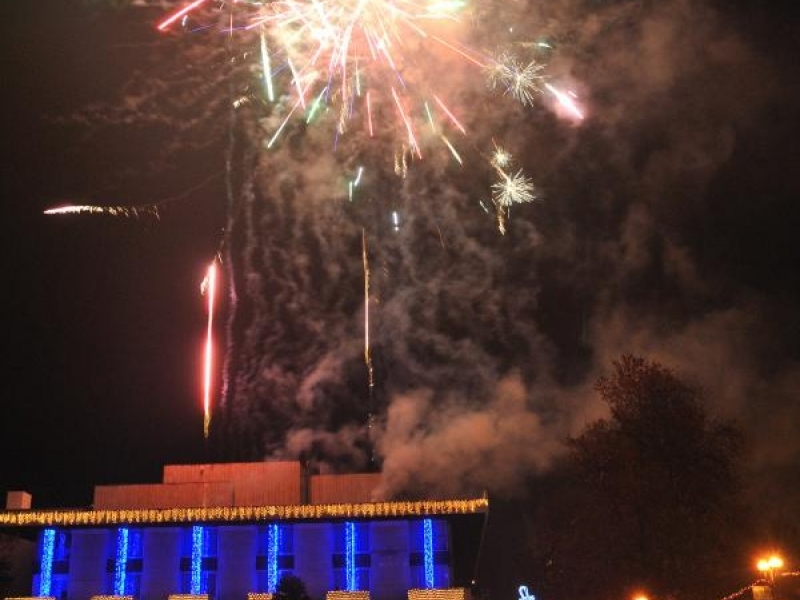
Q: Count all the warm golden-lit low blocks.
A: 6